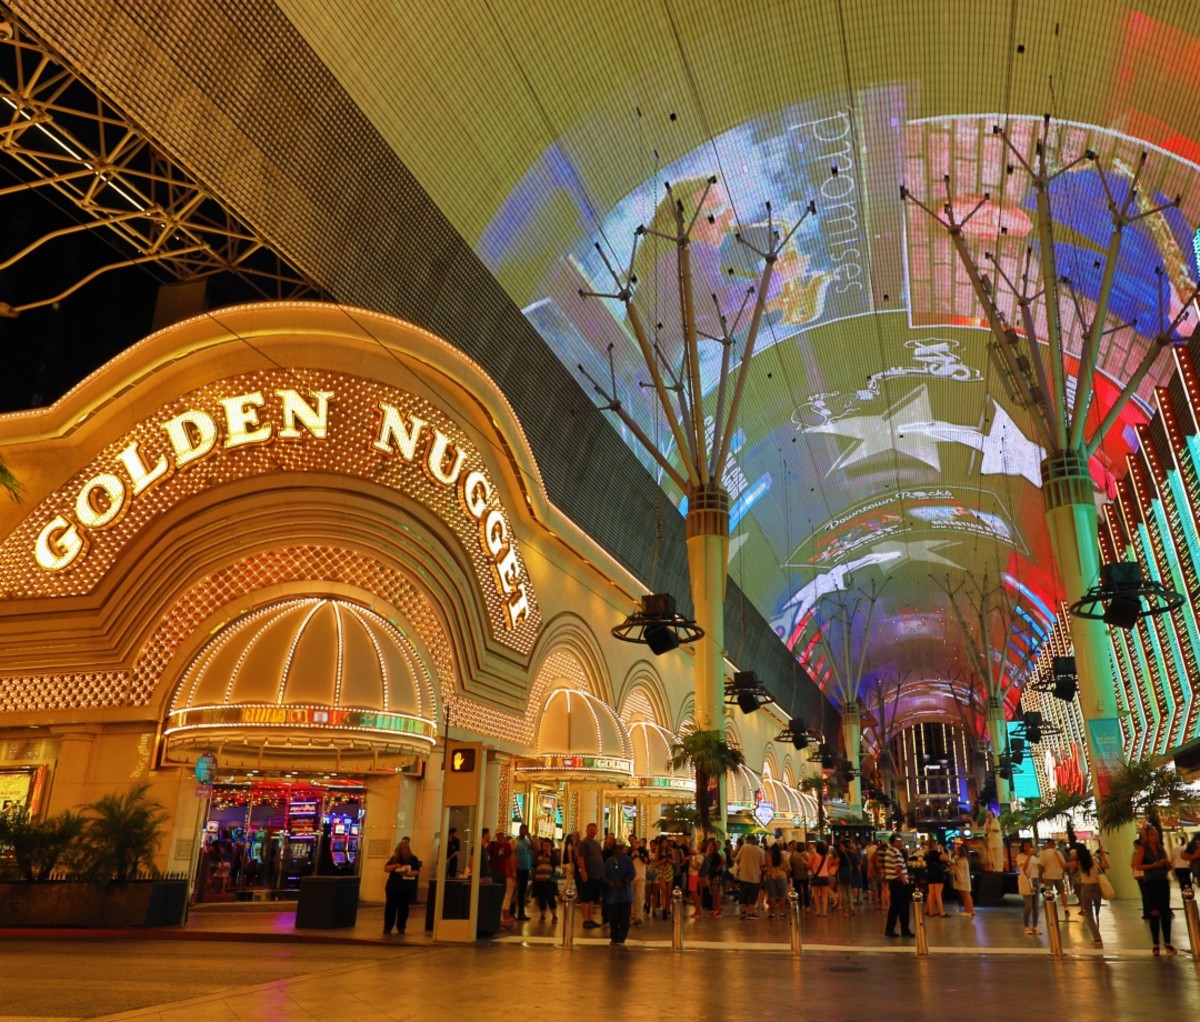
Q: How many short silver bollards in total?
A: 6